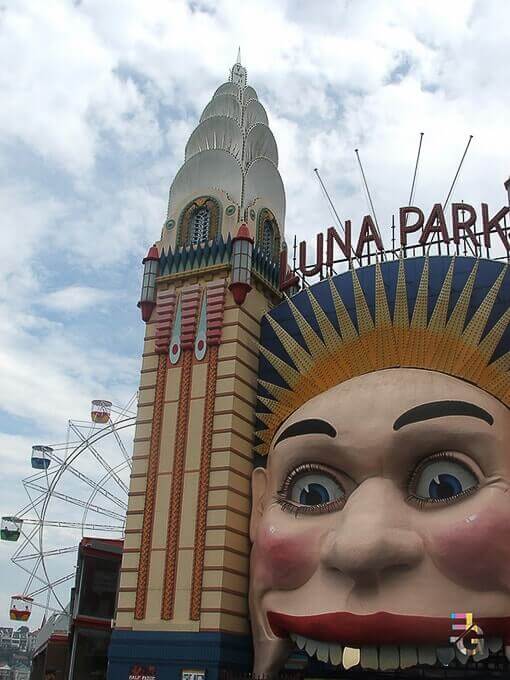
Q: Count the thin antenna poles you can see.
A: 4